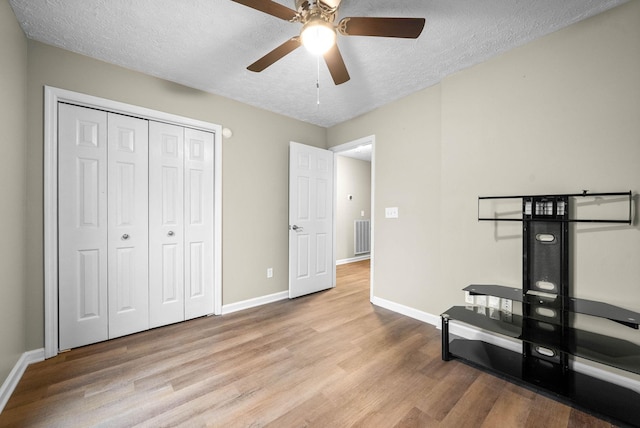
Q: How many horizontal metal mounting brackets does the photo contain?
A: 2